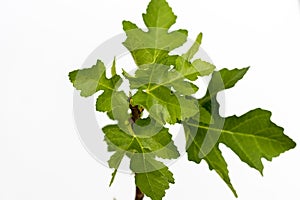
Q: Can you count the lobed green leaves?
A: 5